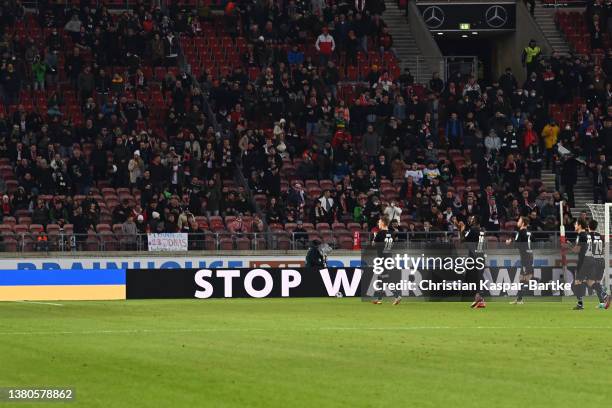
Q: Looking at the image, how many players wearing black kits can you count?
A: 5